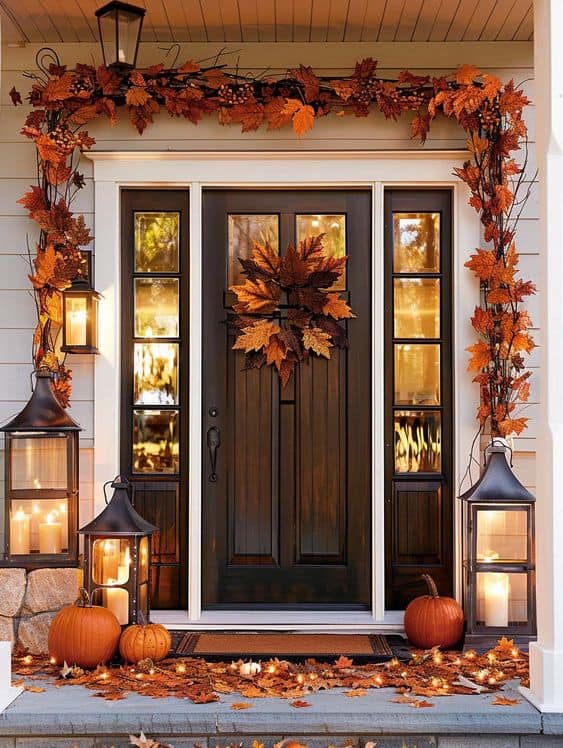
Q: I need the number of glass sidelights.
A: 2